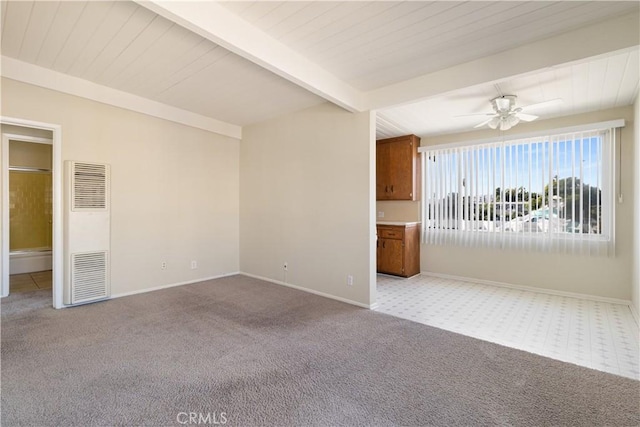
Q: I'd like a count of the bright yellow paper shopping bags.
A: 0